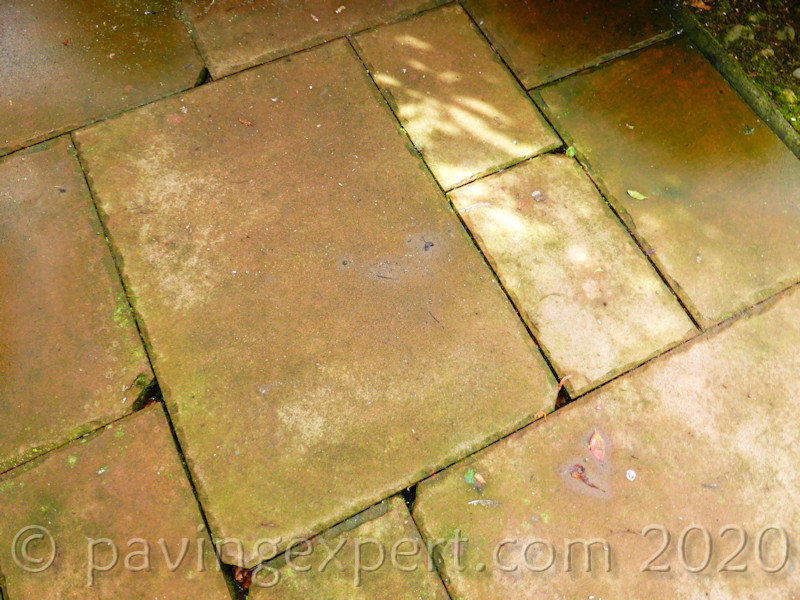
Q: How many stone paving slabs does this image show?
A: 11